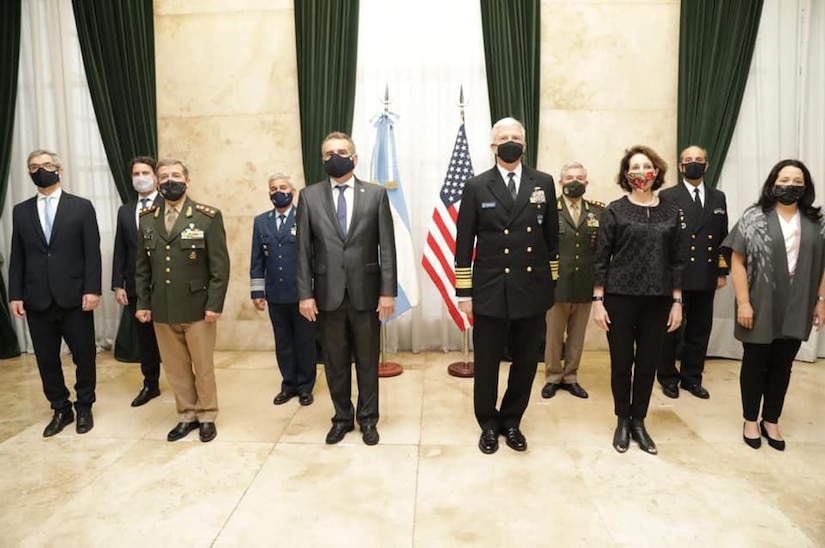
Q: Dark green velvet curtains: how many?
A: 5